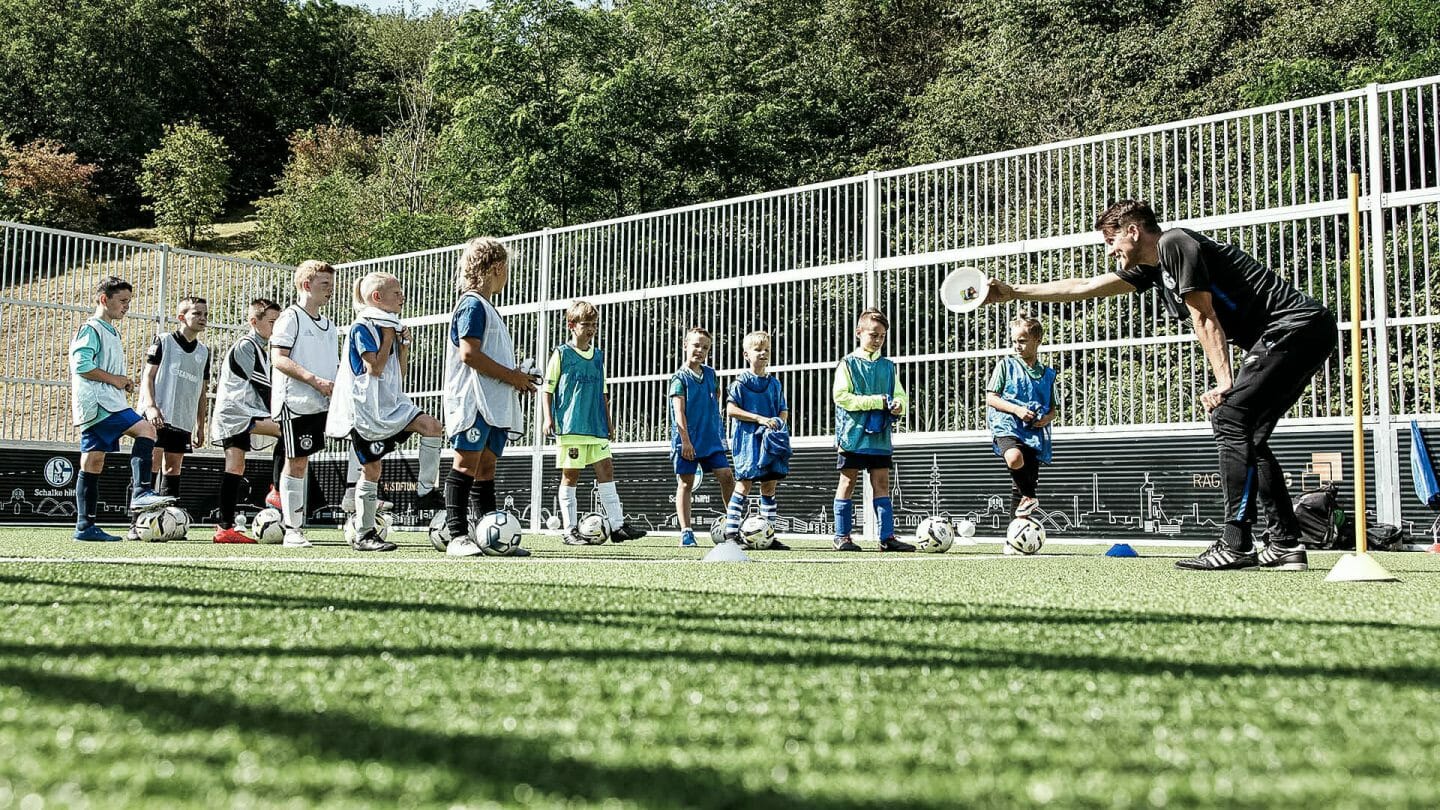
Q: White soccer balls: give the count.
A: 11